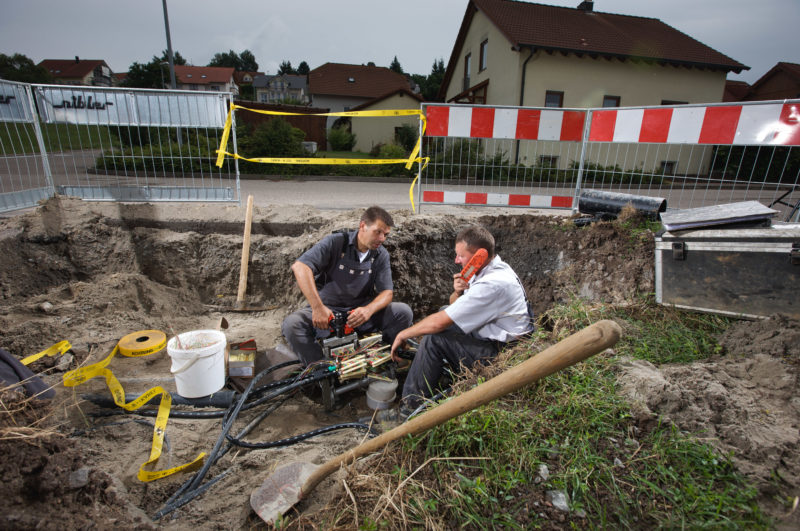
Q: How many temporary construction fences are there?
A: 4